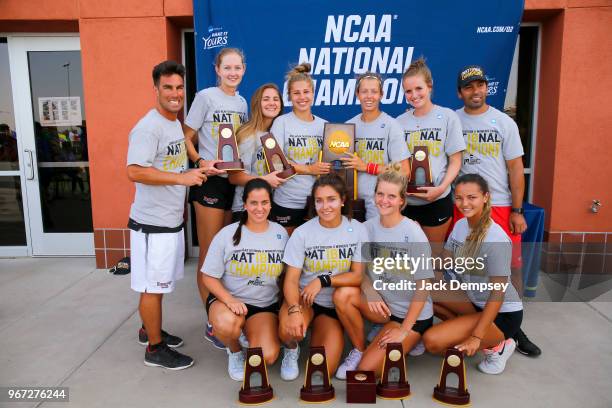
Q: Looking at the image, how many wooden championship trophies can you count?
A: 8